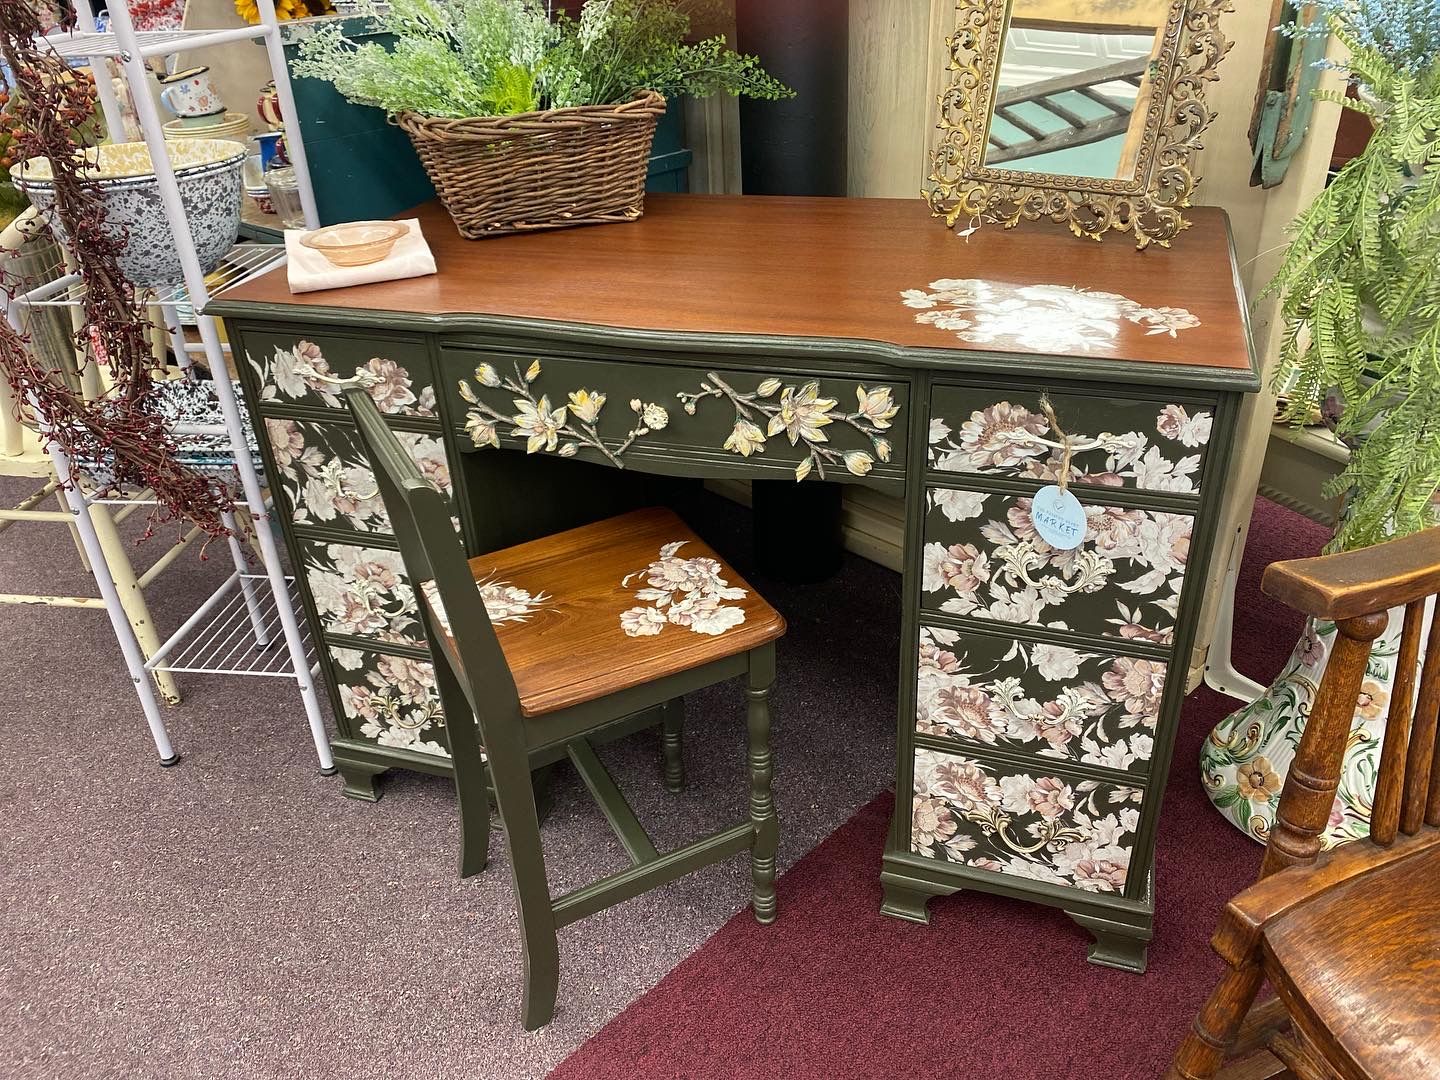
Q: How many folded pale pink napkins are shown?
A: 1